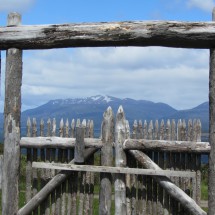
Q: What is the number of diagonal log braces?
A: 2